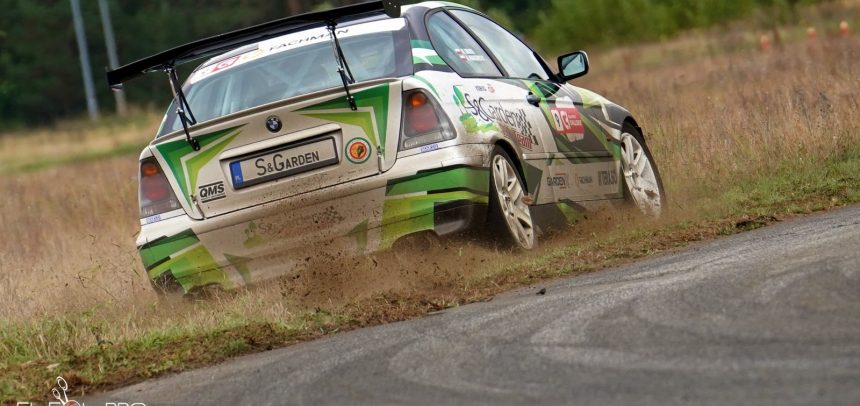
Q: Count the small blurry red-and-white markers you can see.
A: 3